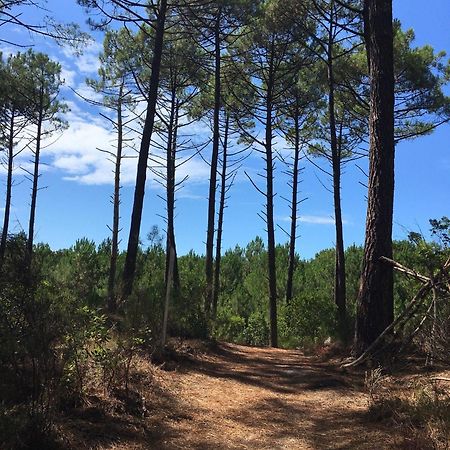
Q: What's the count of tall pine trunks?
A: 11